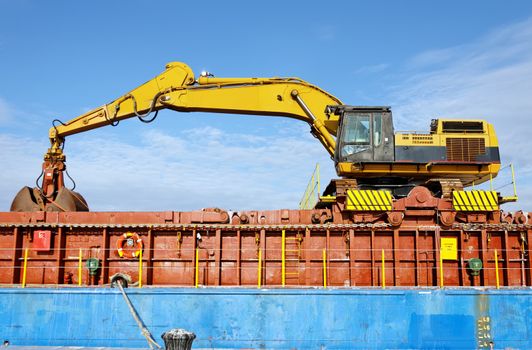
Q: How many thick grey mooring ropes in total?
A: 1